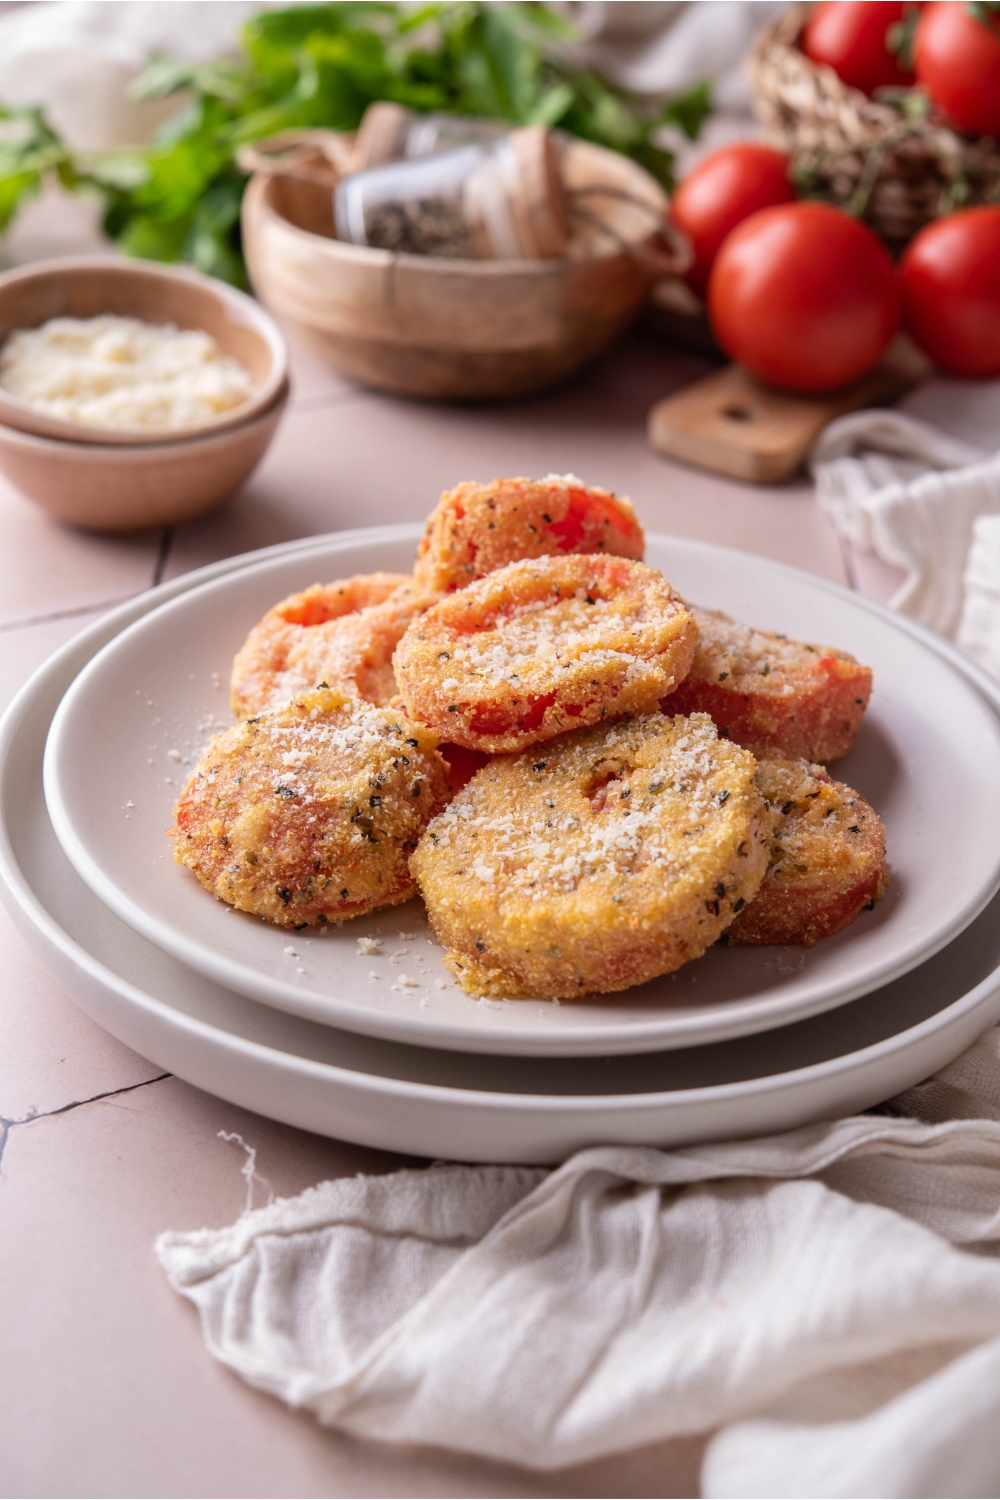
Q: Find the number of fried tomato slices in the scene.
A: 7